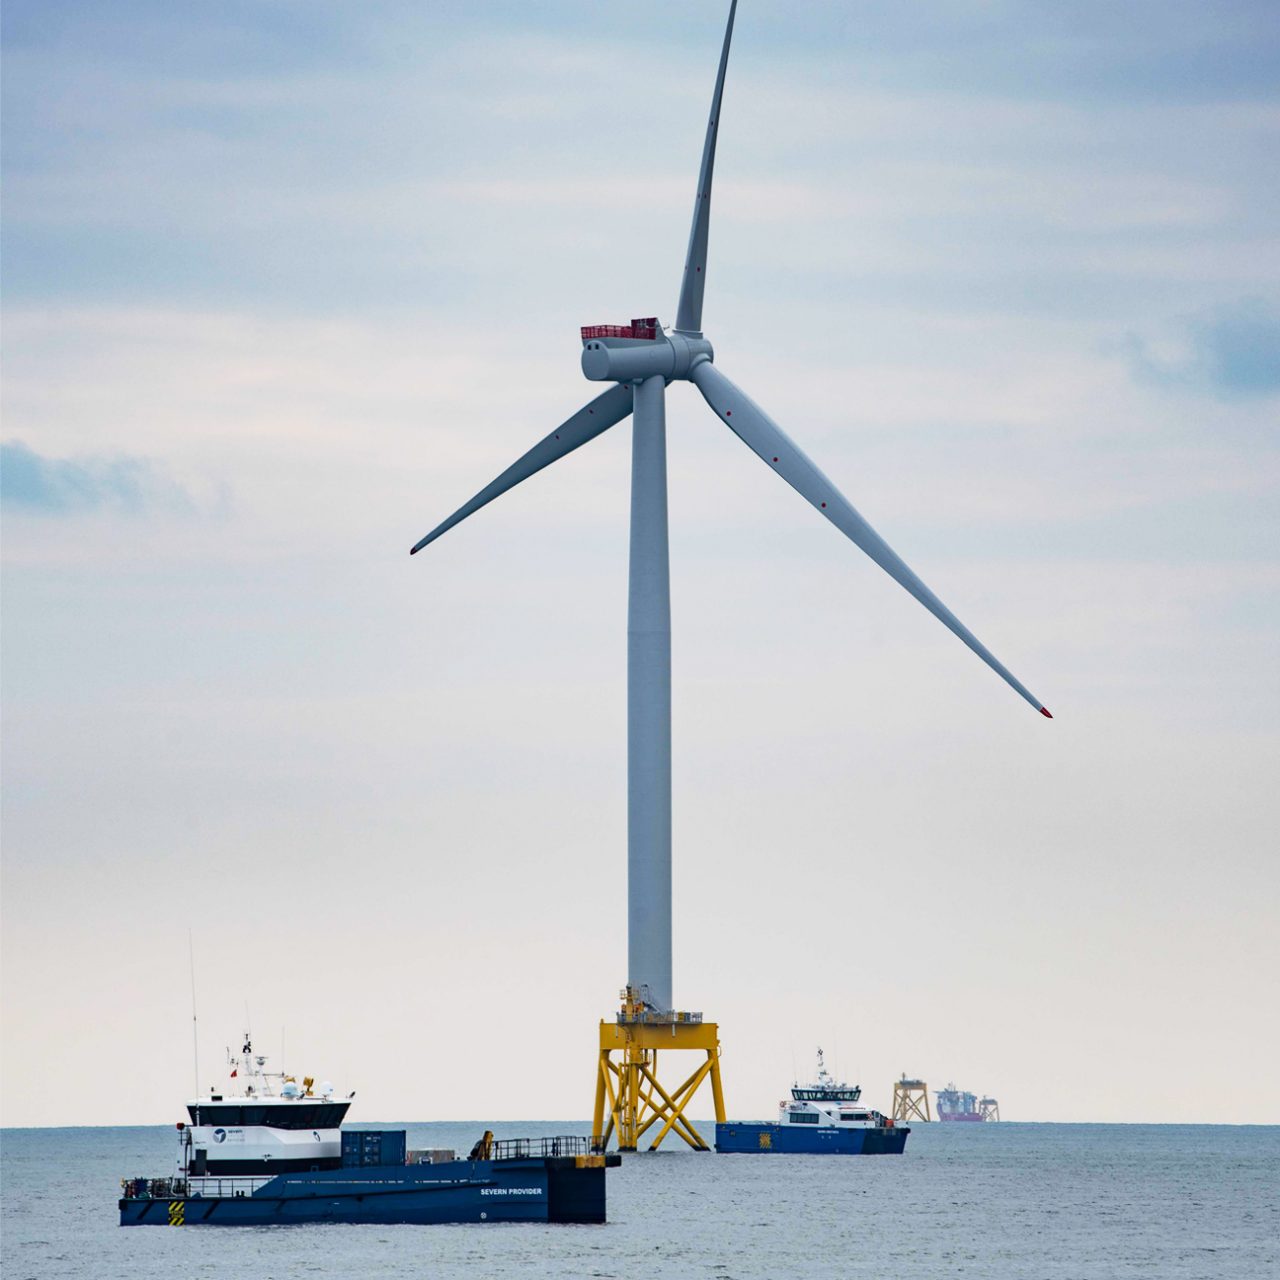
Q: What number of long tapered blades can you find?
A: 3